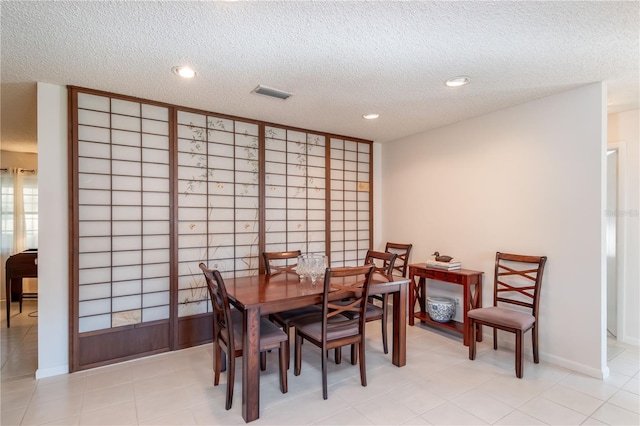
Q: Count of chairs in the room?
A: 6